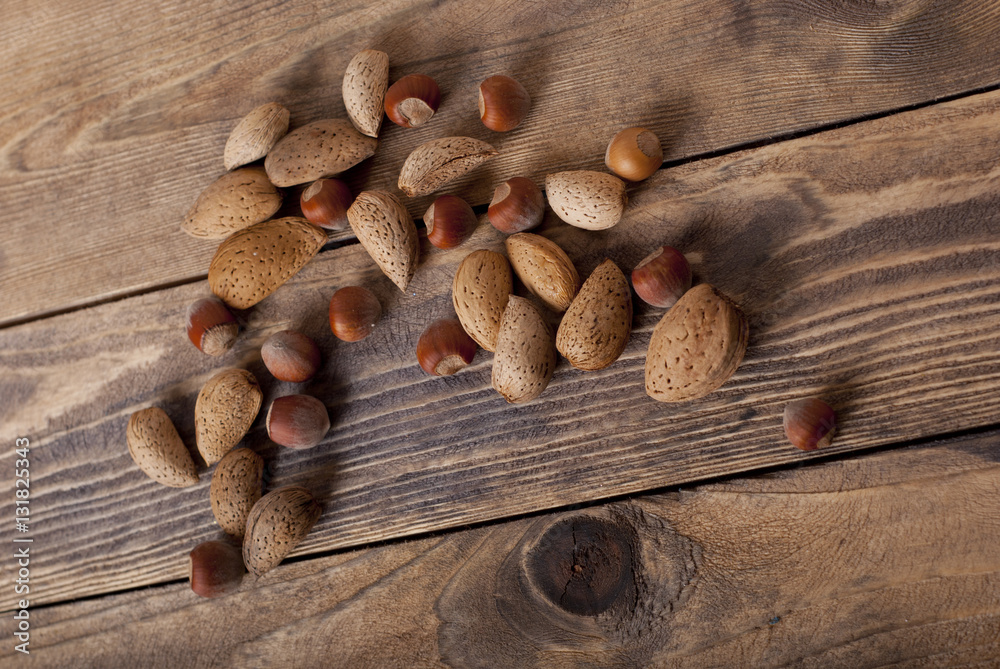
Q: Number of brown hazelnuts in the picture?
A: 14